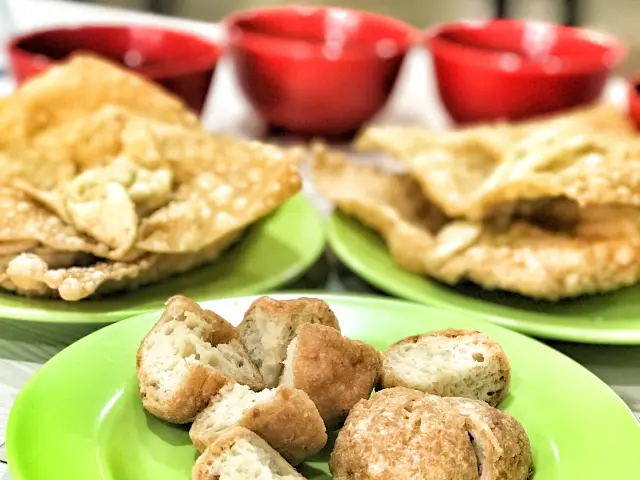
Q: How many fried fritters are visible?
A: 7